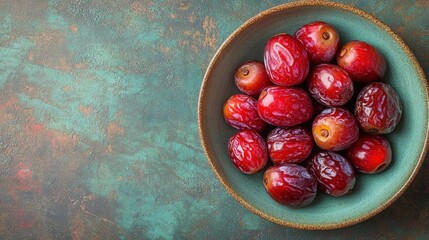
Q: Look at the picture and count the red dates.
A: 14